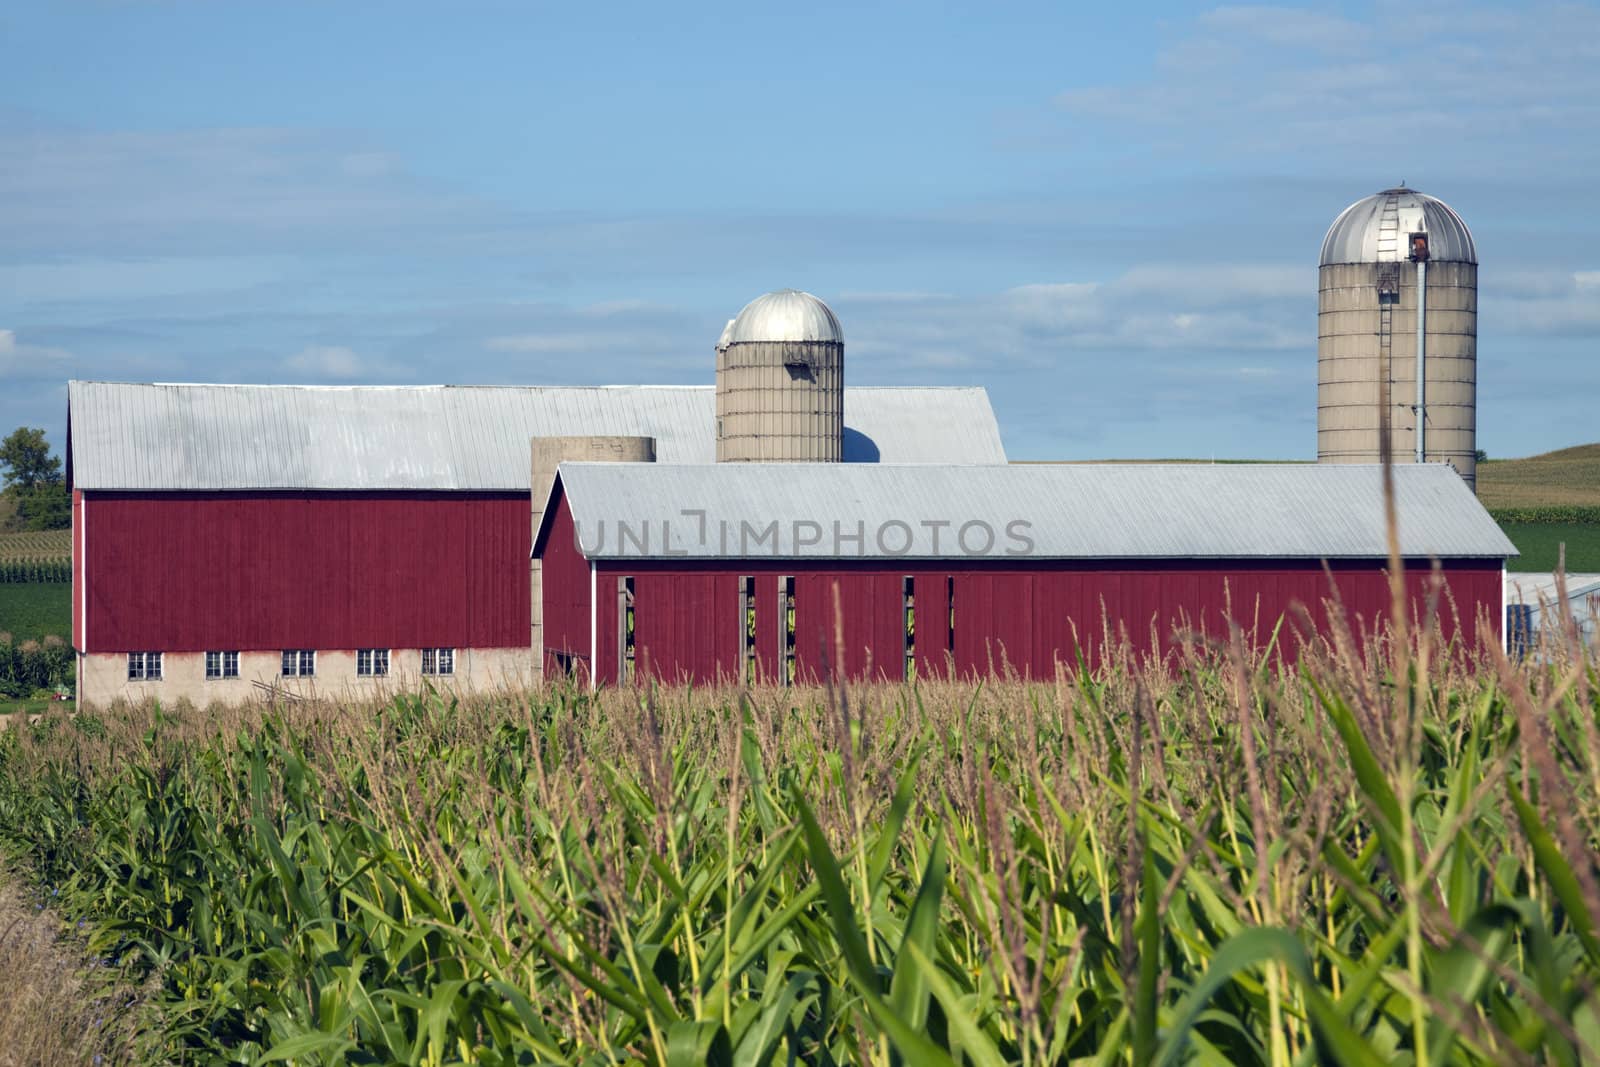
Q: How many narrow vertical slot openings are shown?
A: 5